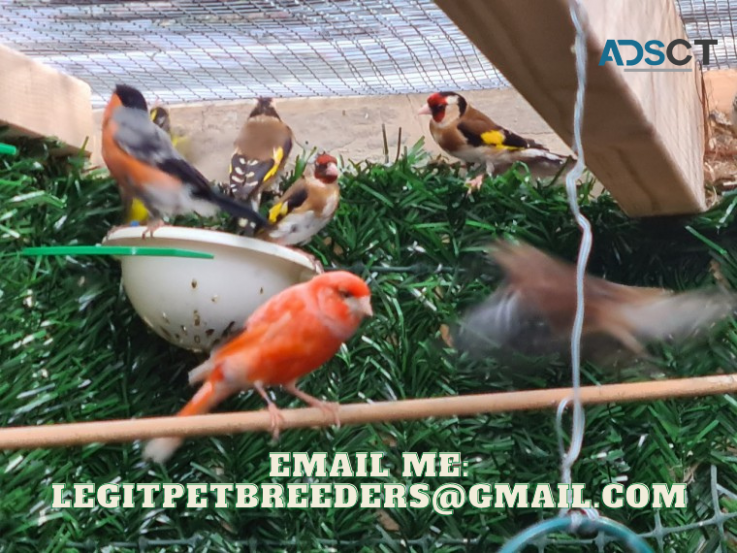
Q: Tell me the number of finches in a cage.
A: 7